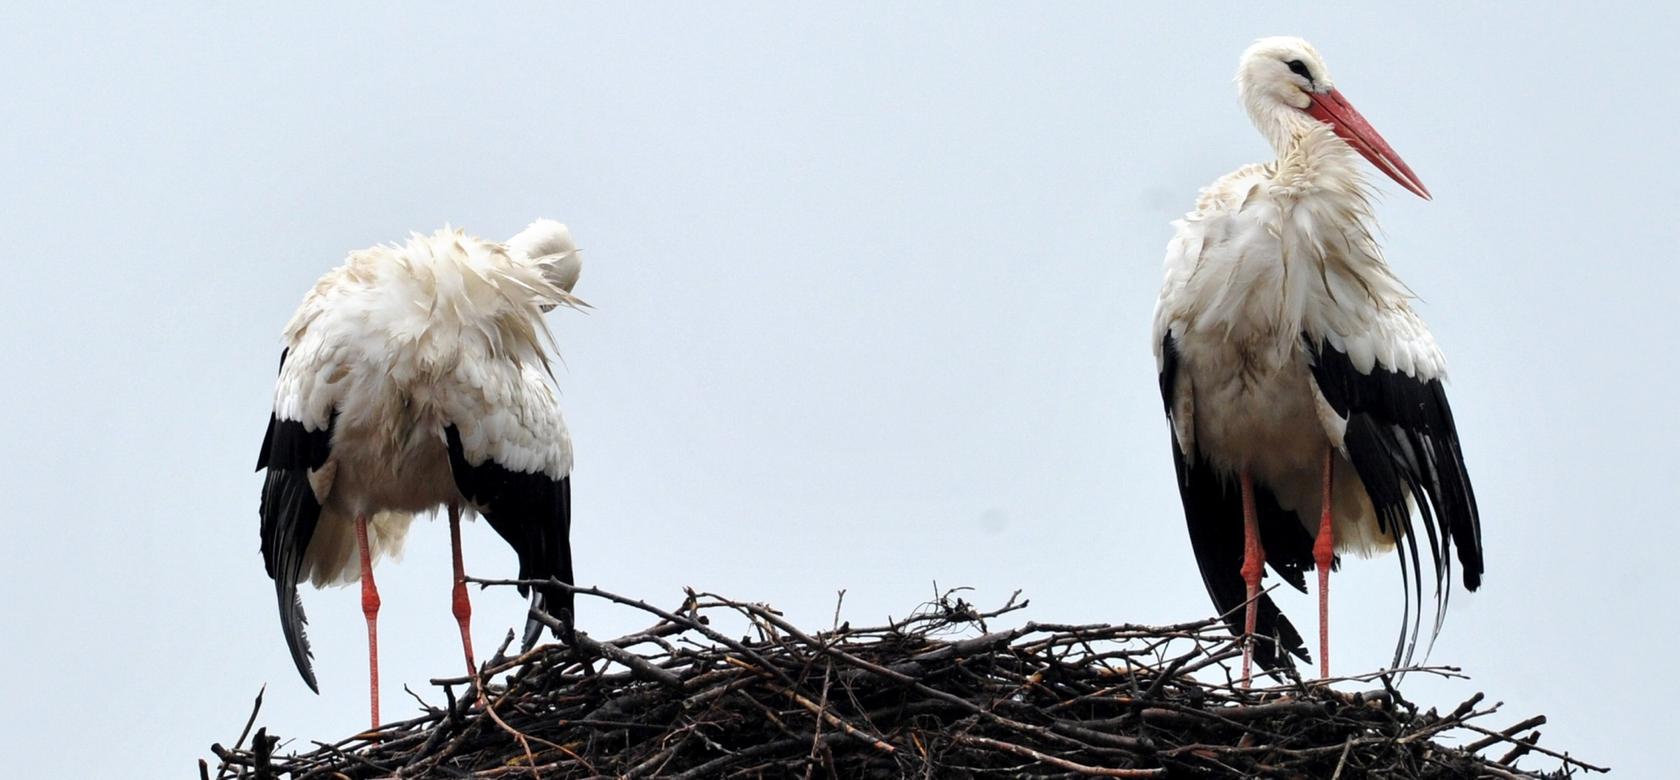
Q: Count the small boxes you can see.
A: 0